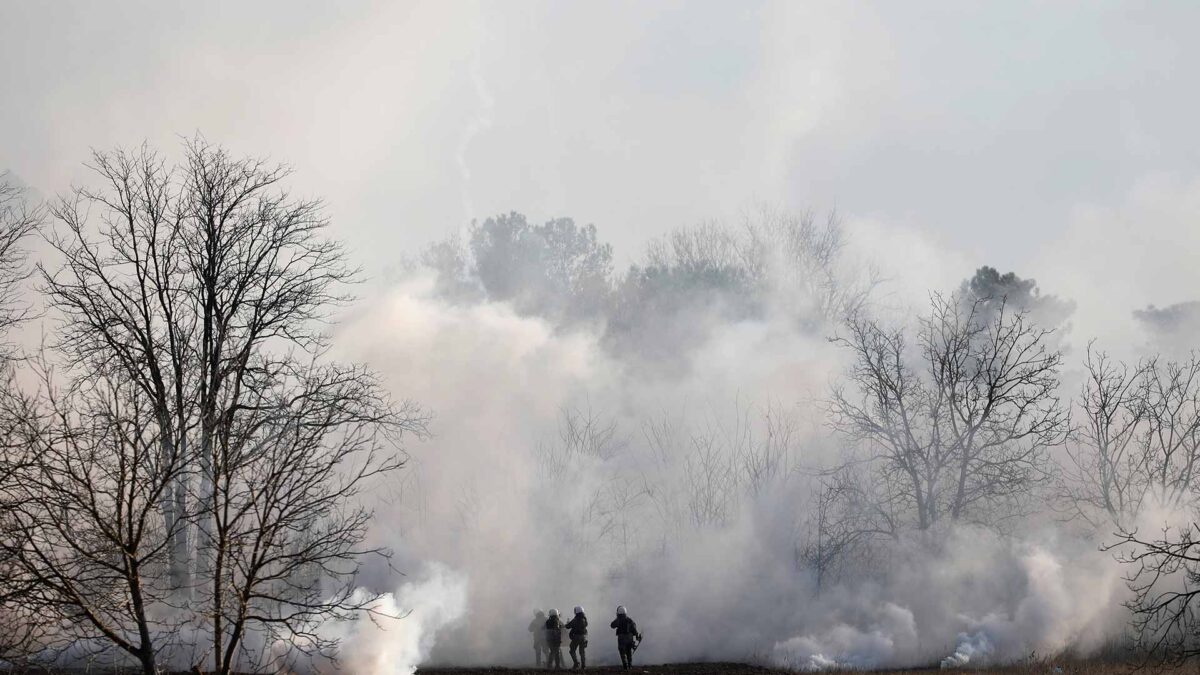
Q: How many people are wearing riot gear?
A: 4